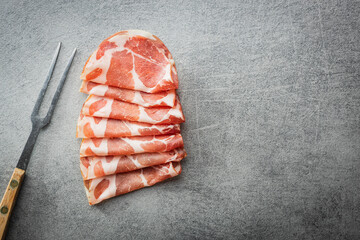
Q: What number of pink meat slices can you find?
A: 7